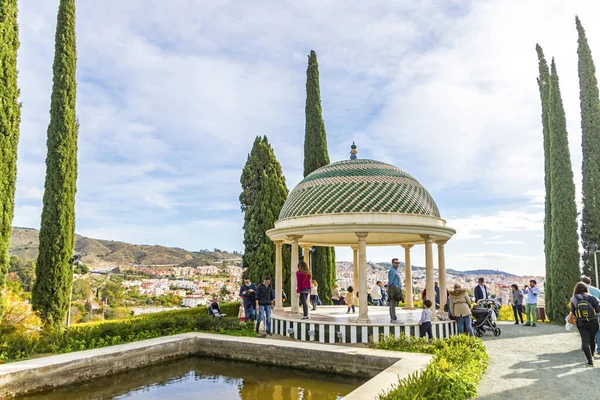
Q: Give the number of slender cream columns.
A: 8